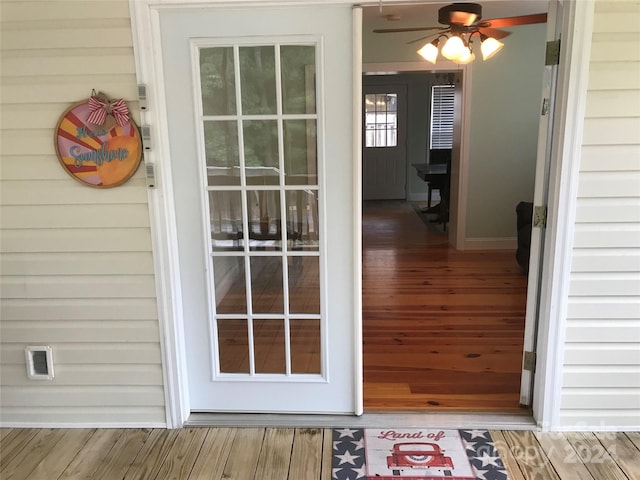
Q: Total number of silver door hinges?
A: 3